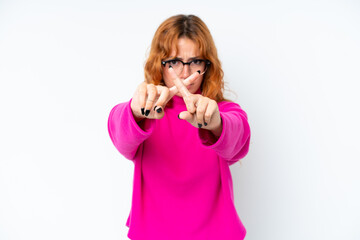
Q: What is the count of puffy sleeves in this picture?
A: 2